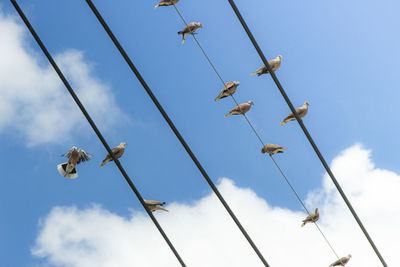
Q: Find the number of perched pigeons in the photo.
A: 11